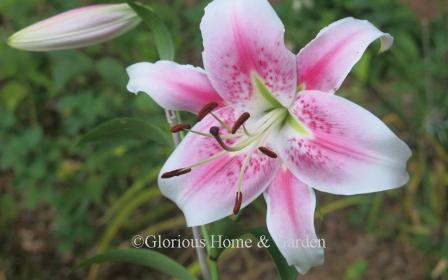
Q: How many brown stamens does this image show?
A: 6